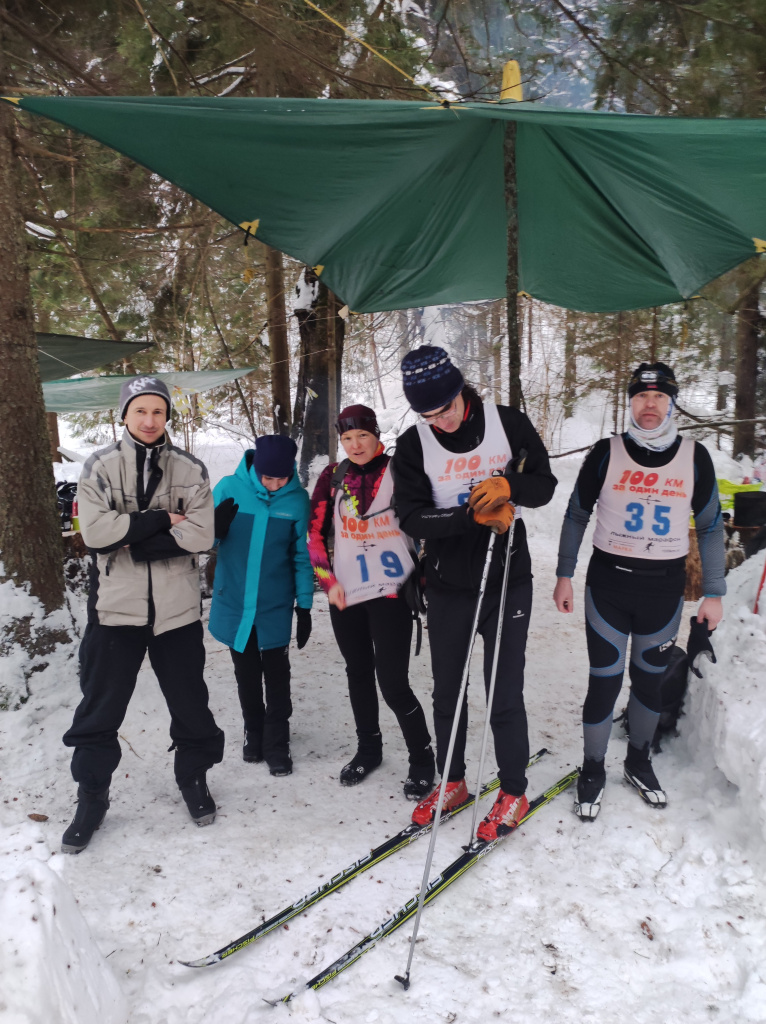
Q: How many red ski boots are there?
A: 2